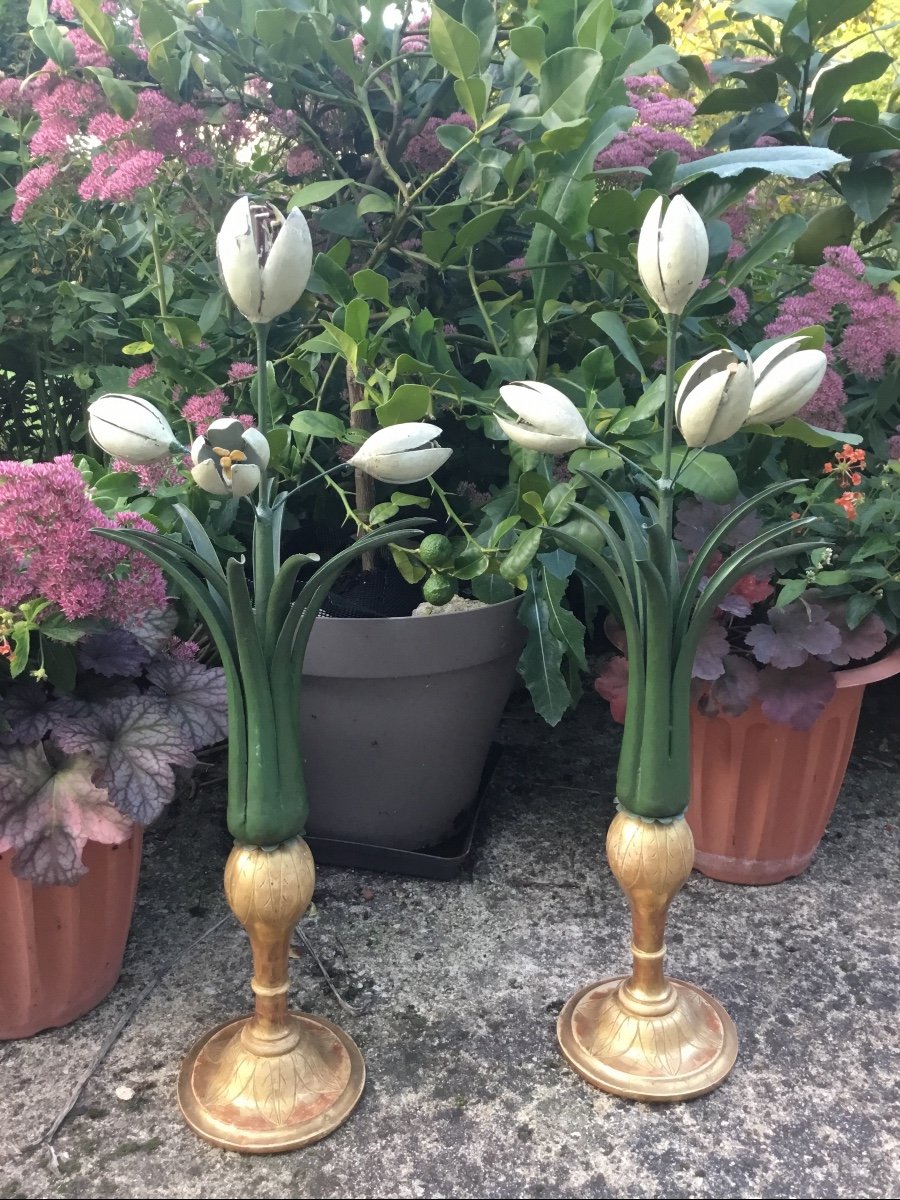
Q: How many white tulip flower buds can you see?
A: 8